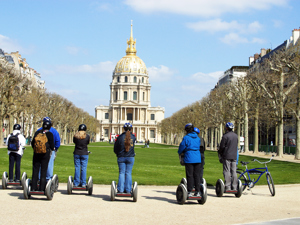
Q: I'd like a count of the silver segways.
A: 8